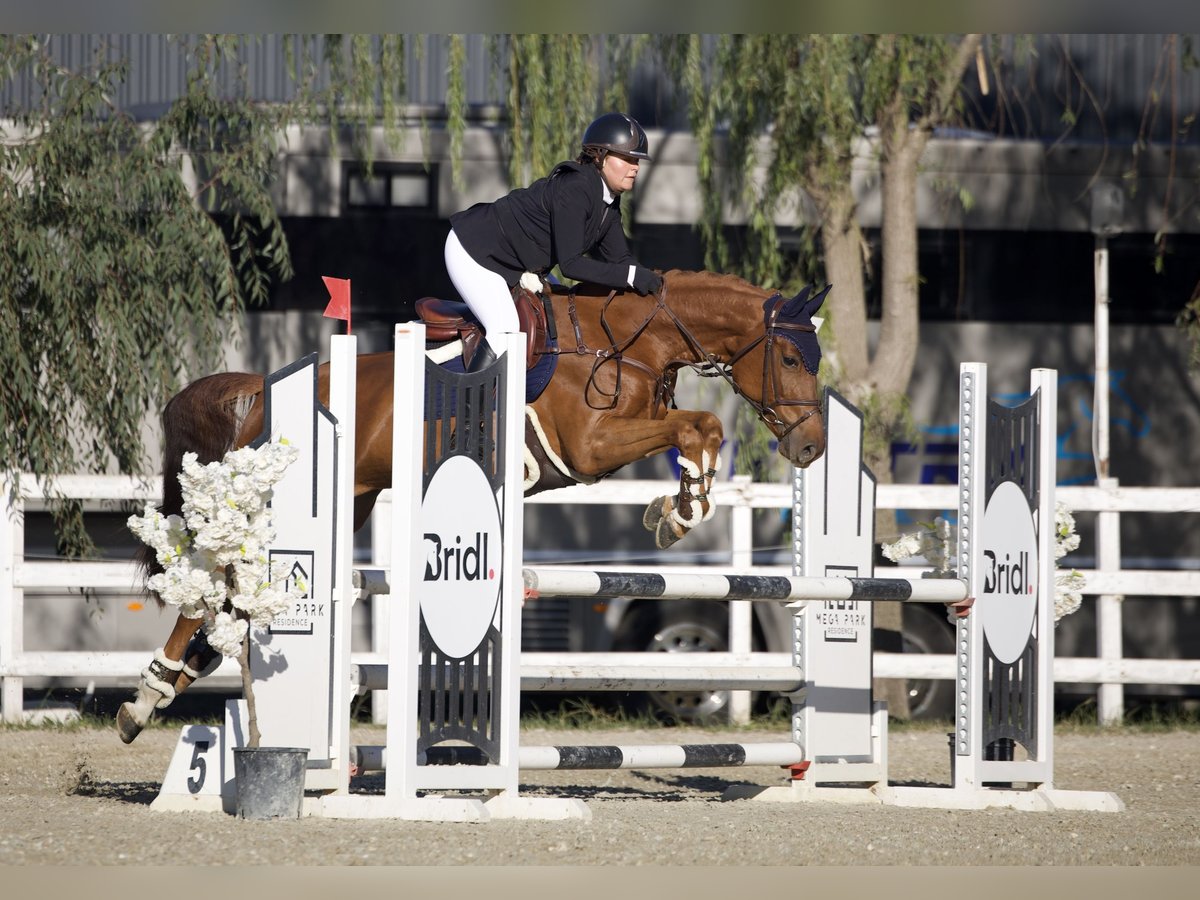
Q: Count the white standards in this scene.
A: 4